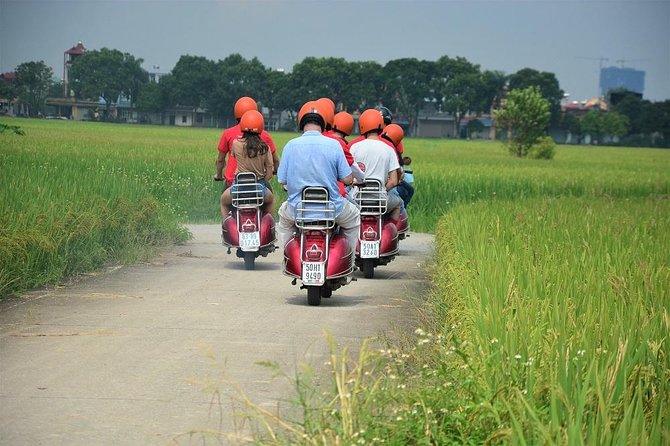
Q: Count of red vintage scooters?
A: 4